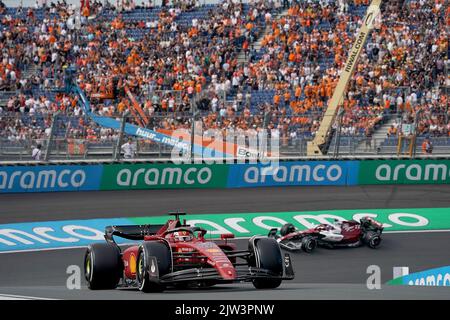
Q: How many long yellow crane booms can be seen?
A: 1